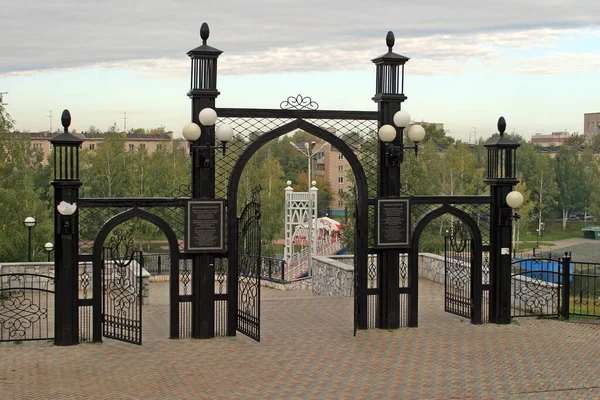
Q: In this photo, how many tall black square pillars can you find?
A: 4